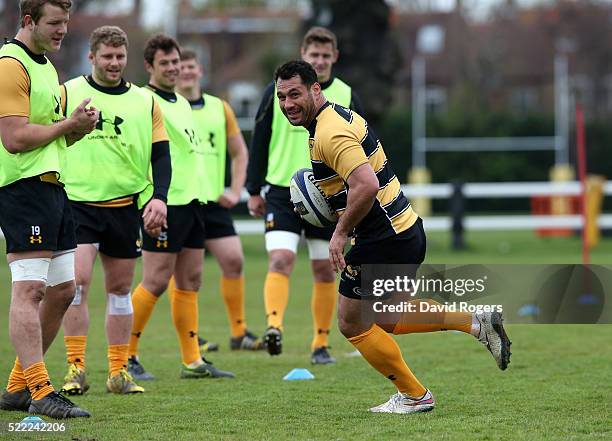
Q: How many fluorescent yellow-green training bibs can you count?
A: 5